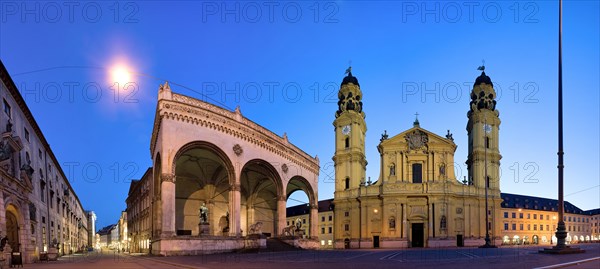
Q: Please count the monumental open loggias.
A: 1